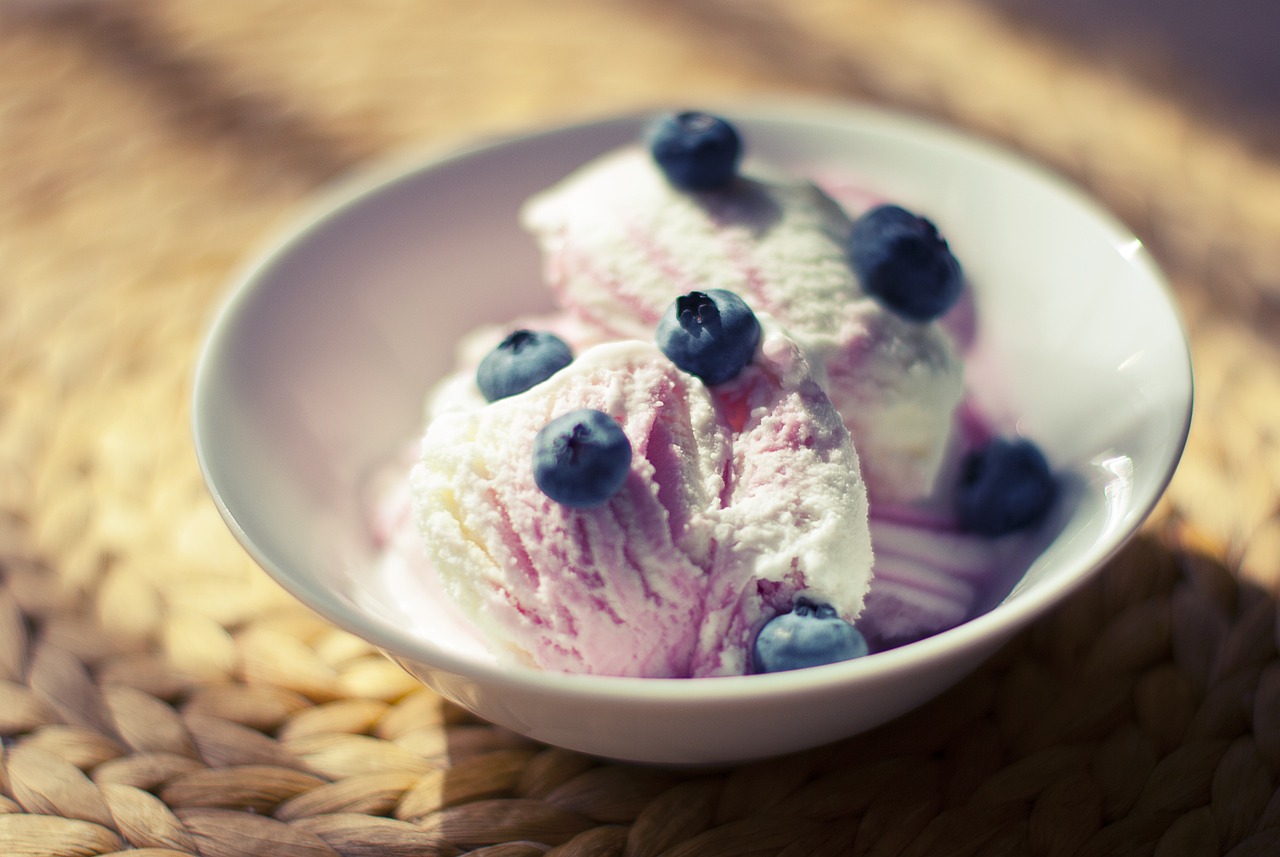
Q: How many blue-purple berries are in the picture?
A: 7